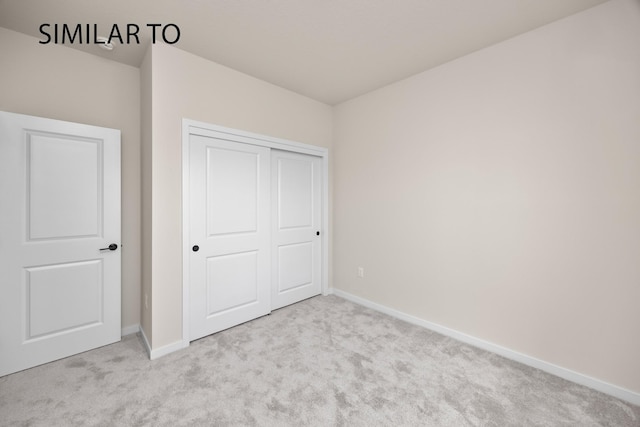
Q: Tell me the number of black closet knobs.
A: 2